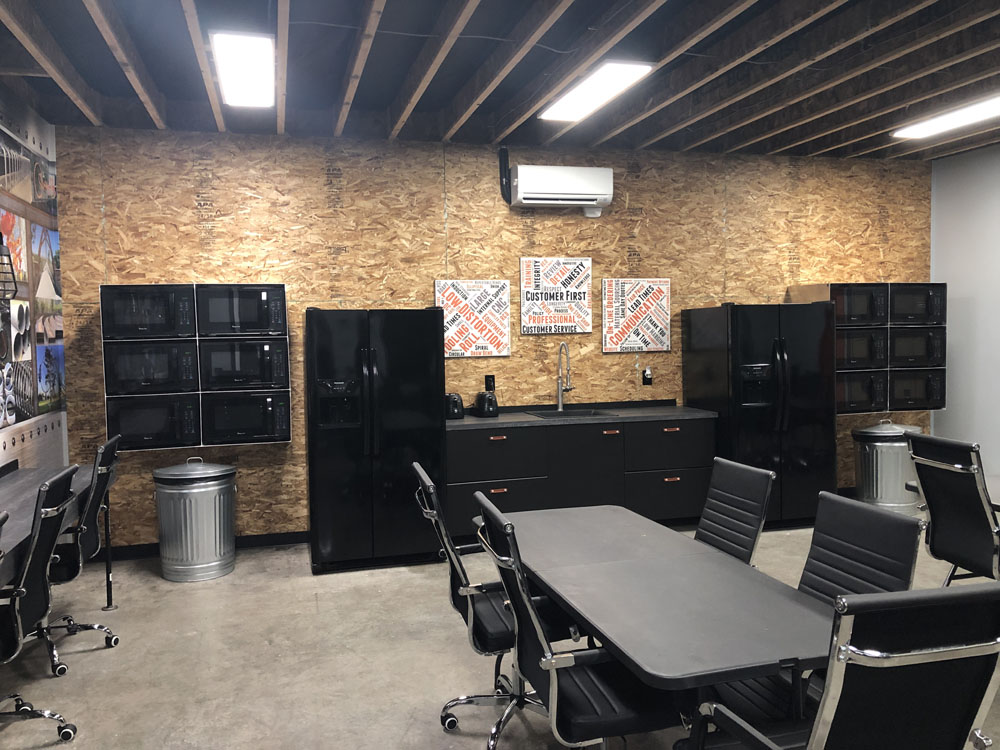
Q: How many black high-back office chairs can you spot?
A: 9